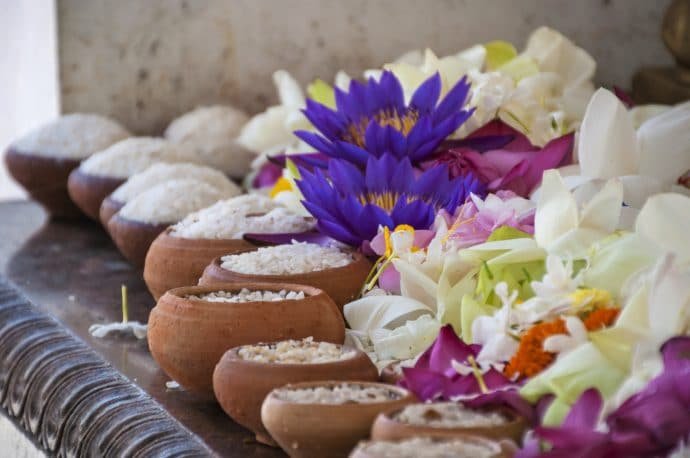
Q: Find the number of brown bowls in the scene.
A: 11